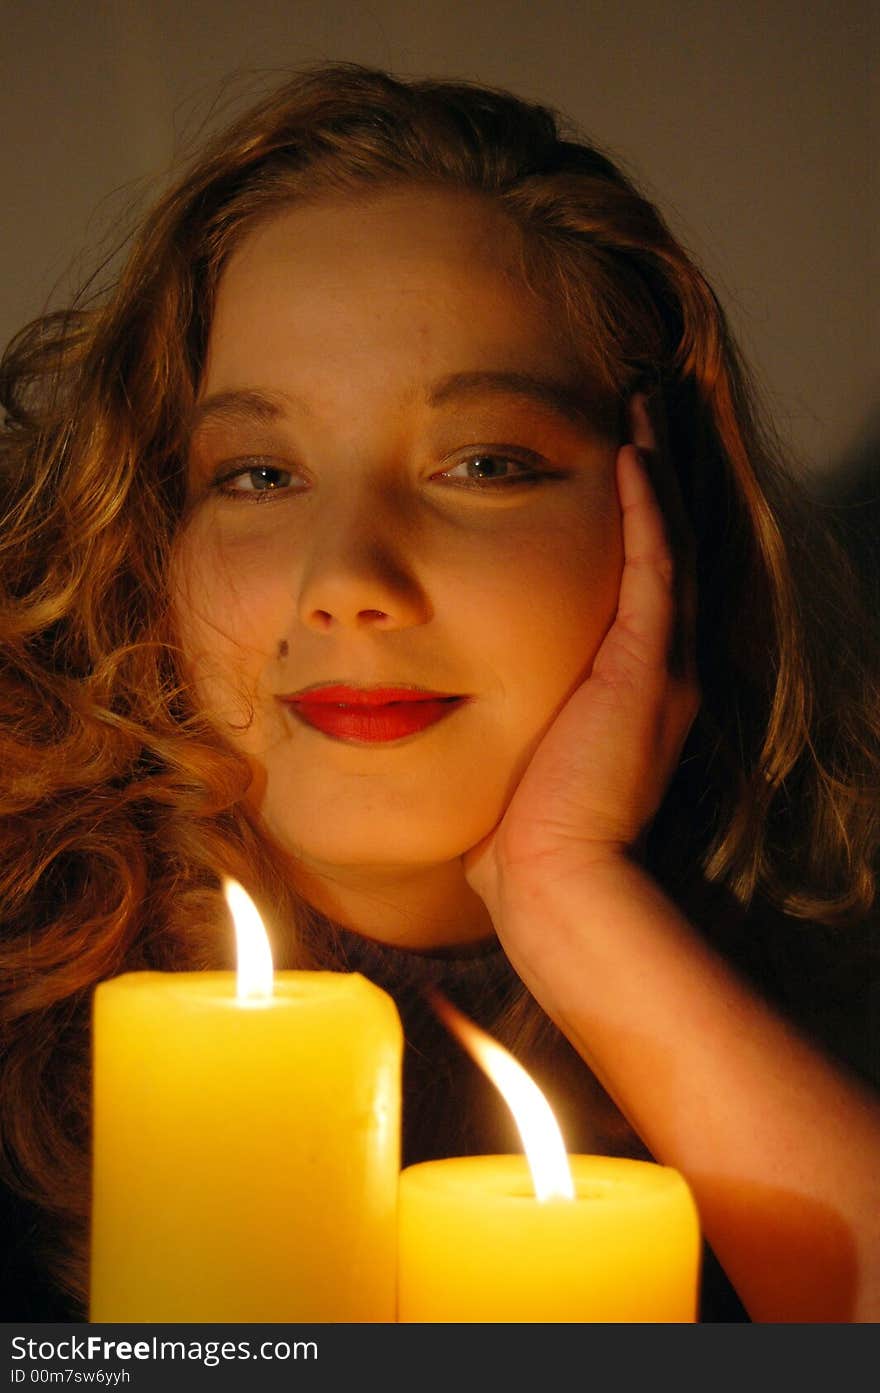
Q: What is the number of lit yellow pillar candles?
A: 2